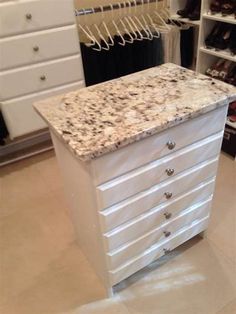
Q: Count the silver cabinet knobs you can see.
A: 9